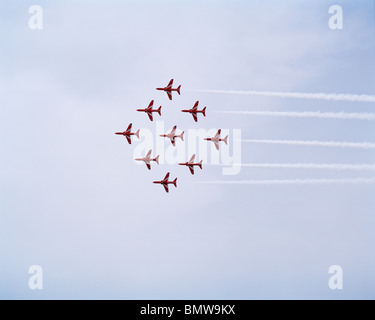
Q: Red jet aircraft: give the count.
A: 9